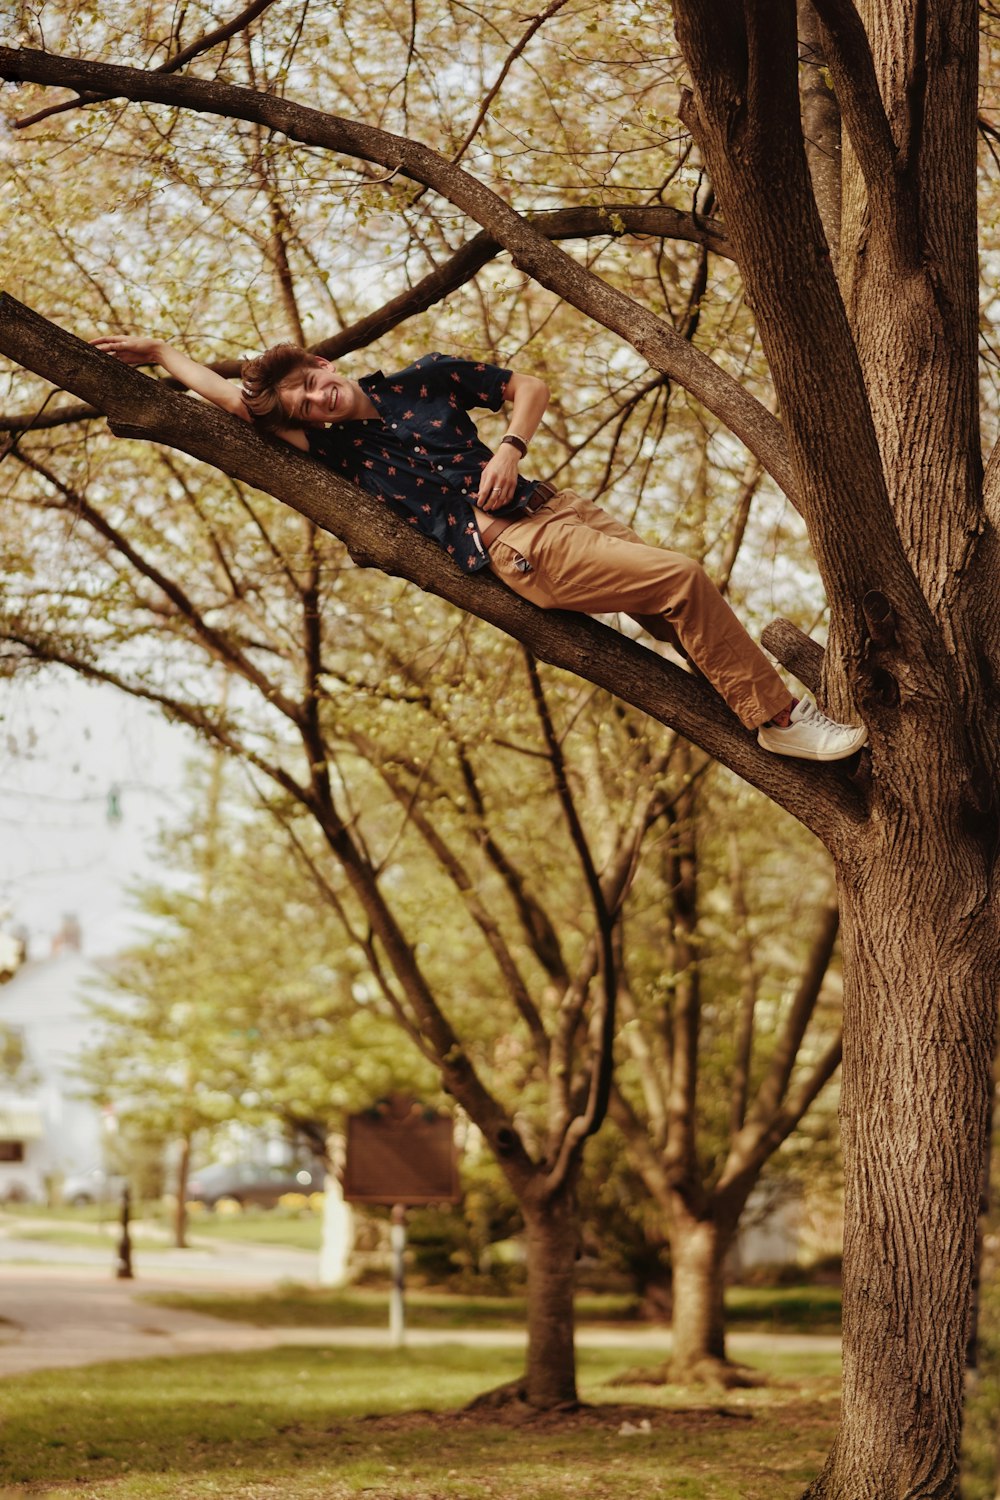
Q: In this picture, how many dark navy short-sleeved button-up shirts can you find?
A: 1